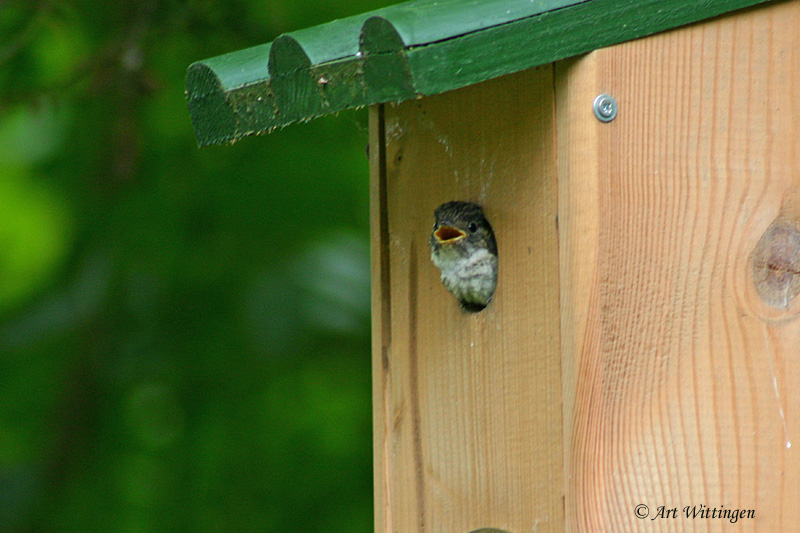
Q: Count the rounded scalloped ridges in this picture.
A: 3